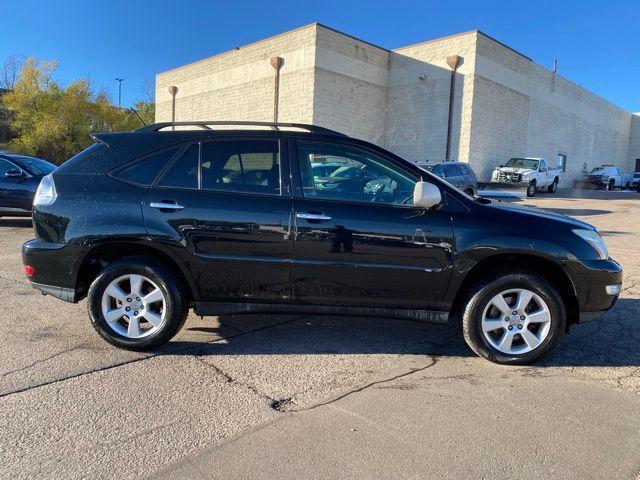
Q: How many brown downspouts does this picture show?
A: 3